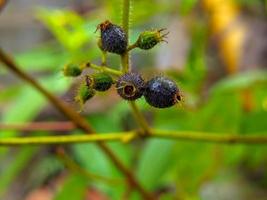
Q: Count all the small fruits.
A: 7